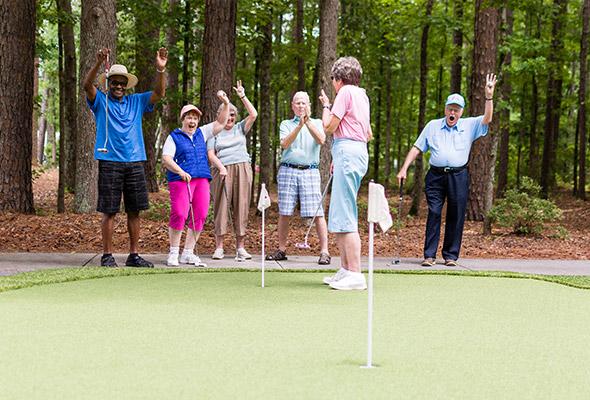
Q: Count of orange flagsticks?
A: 0